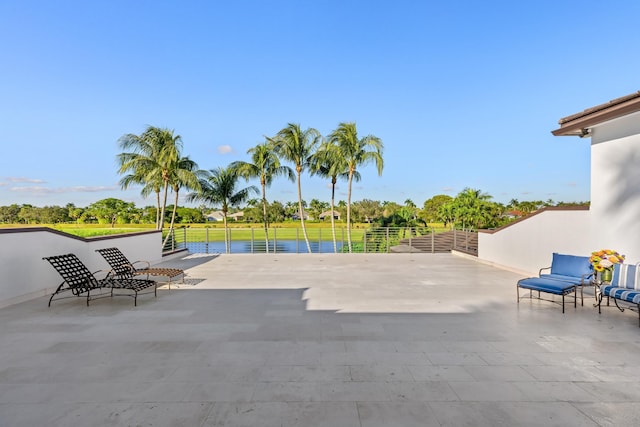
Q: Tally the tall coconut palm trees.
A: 8